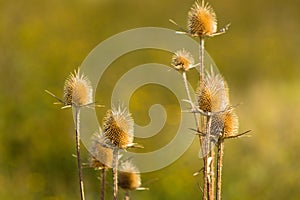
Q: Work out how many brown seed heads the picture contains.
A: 8